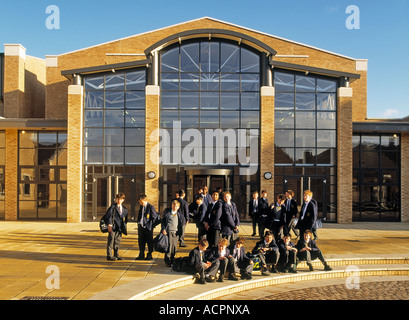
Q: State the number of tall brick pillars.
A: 4